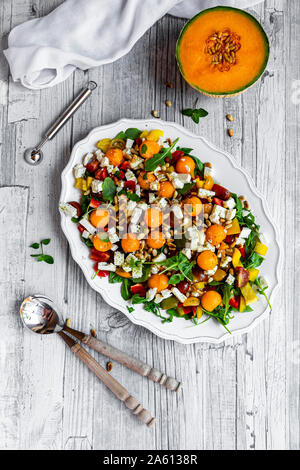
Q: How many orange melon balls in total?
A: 15